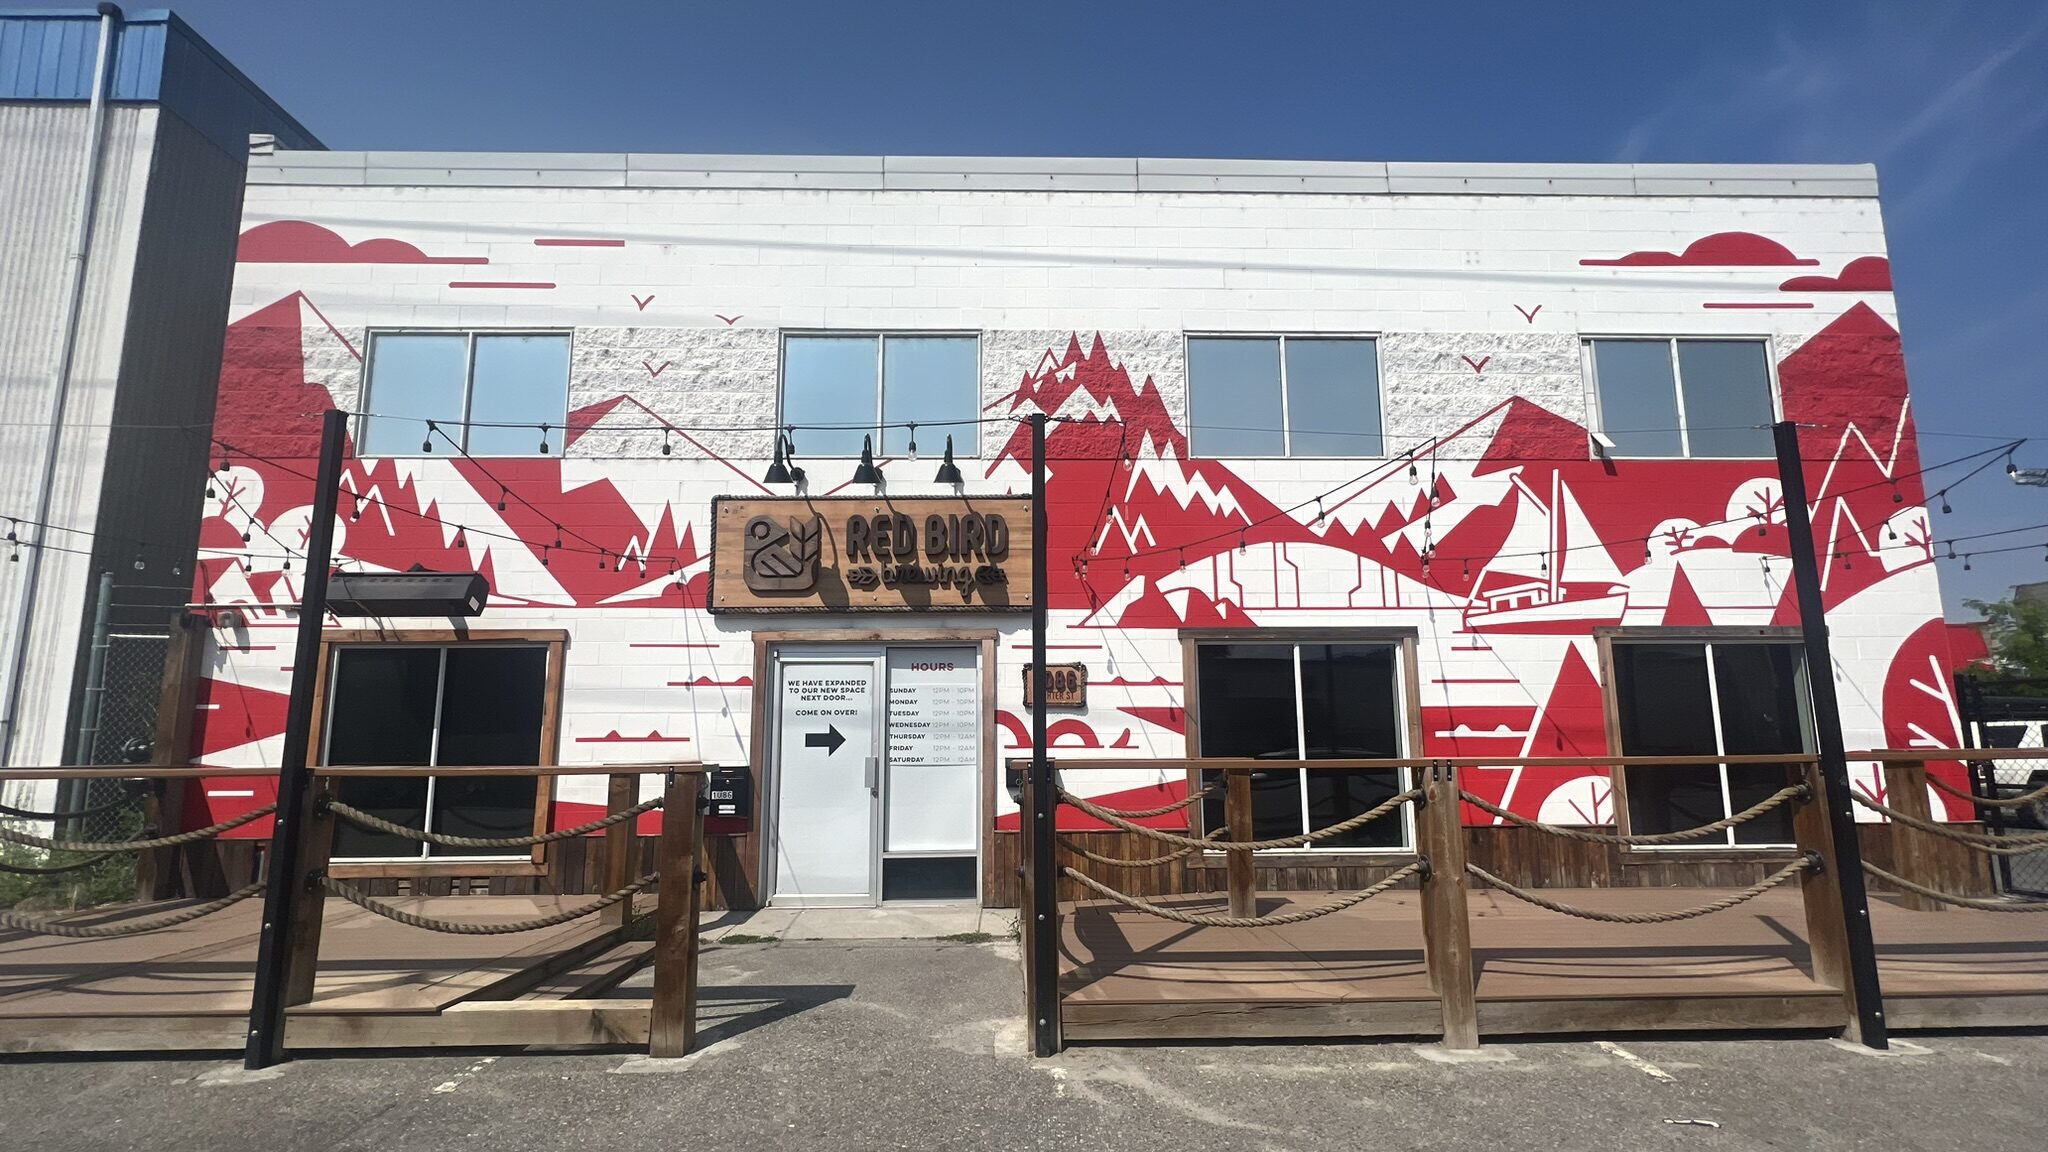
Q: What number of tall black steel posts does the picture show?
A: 3